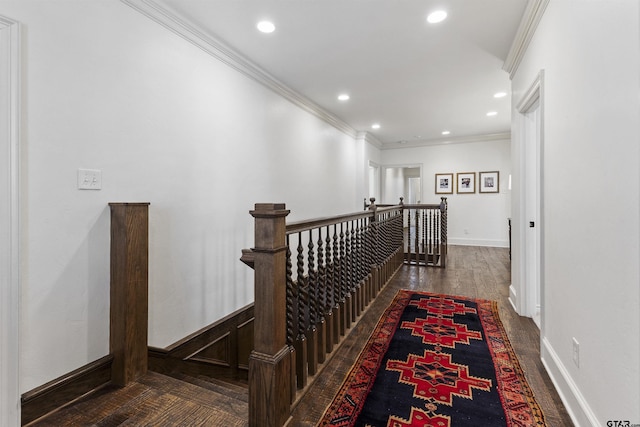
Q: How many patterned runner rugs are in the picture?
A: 1